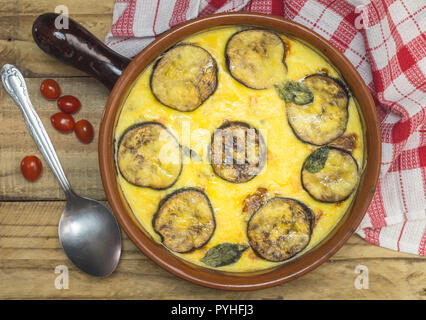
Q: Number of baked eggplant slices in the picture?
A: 8